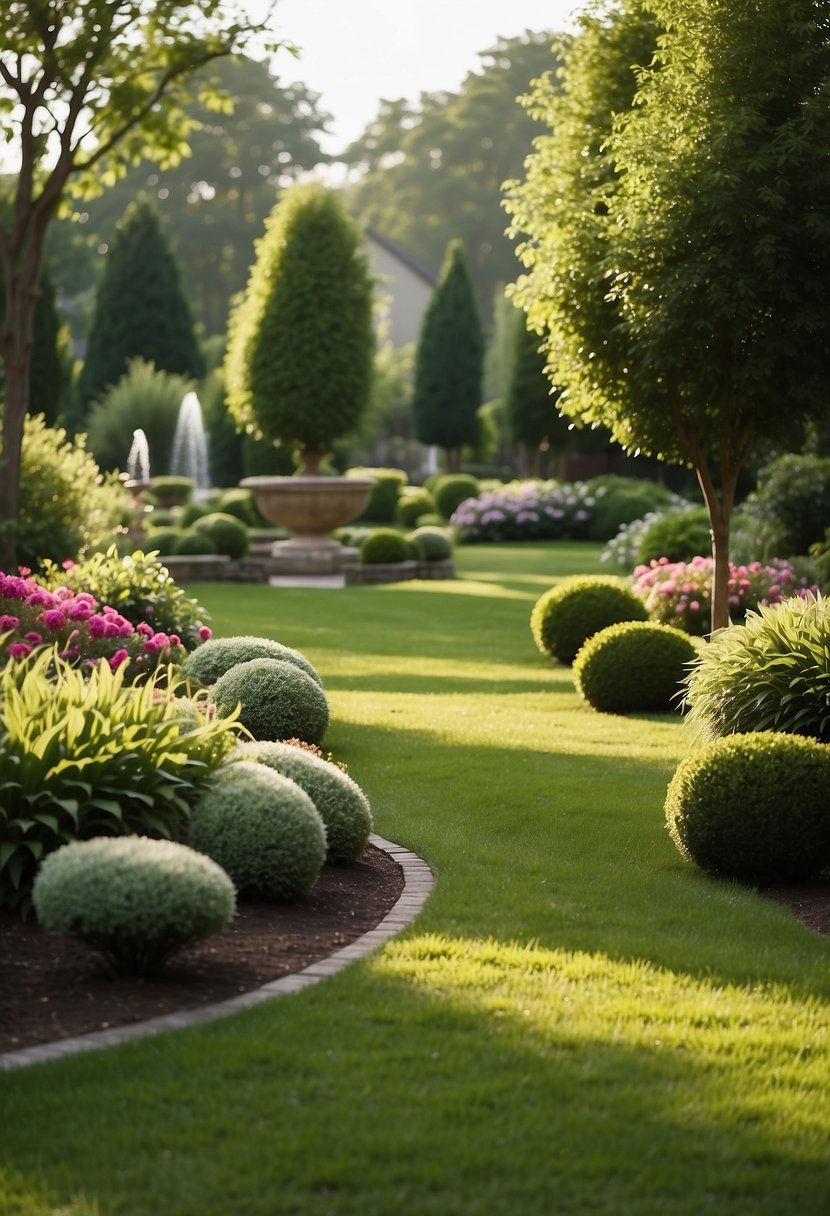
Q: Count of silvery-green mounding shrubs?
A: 5